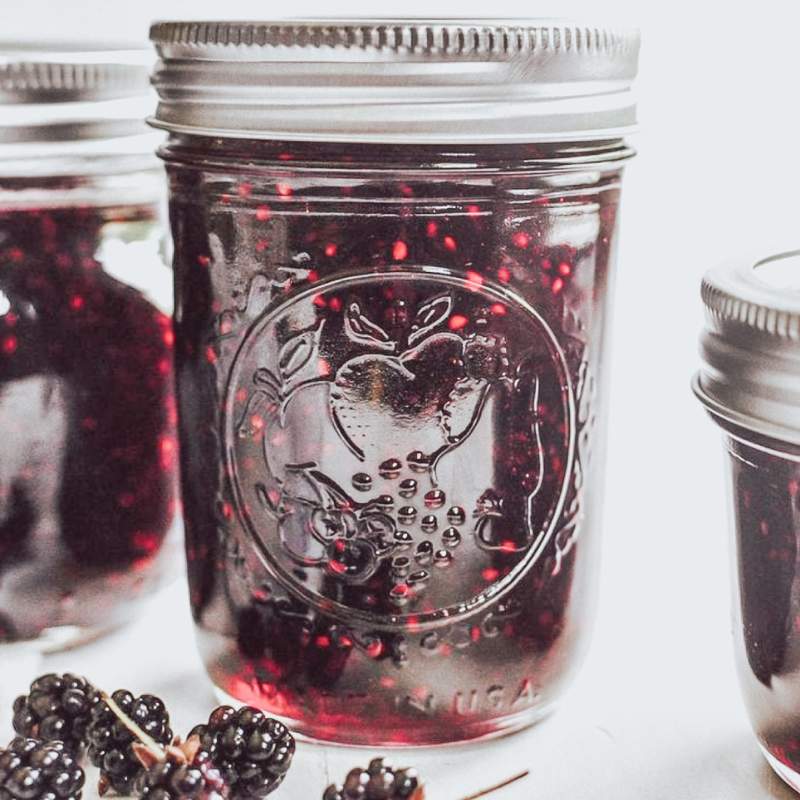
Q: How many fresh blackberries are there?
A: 6